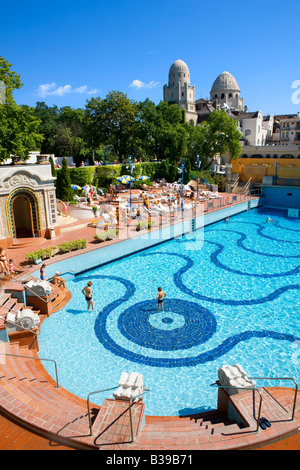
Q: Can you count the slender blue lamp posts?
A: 3